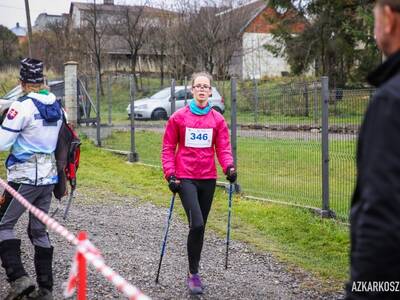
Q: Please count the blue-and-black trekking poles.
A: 2